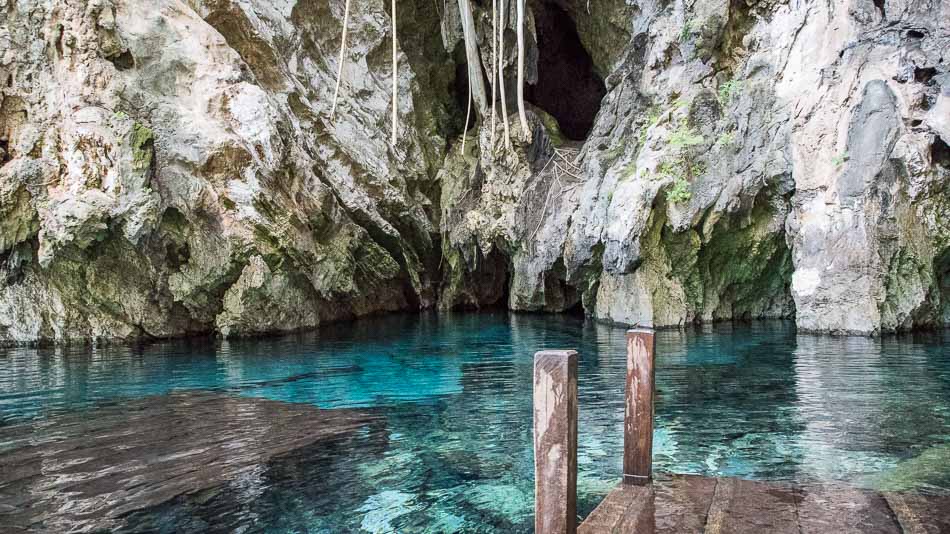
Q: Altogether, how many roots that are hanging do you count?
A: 7